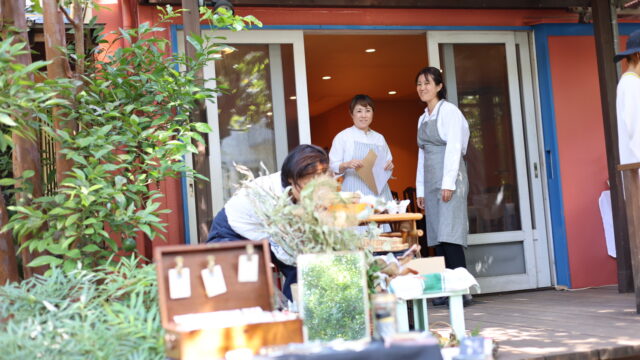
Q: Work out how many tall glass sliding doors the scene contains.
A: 2